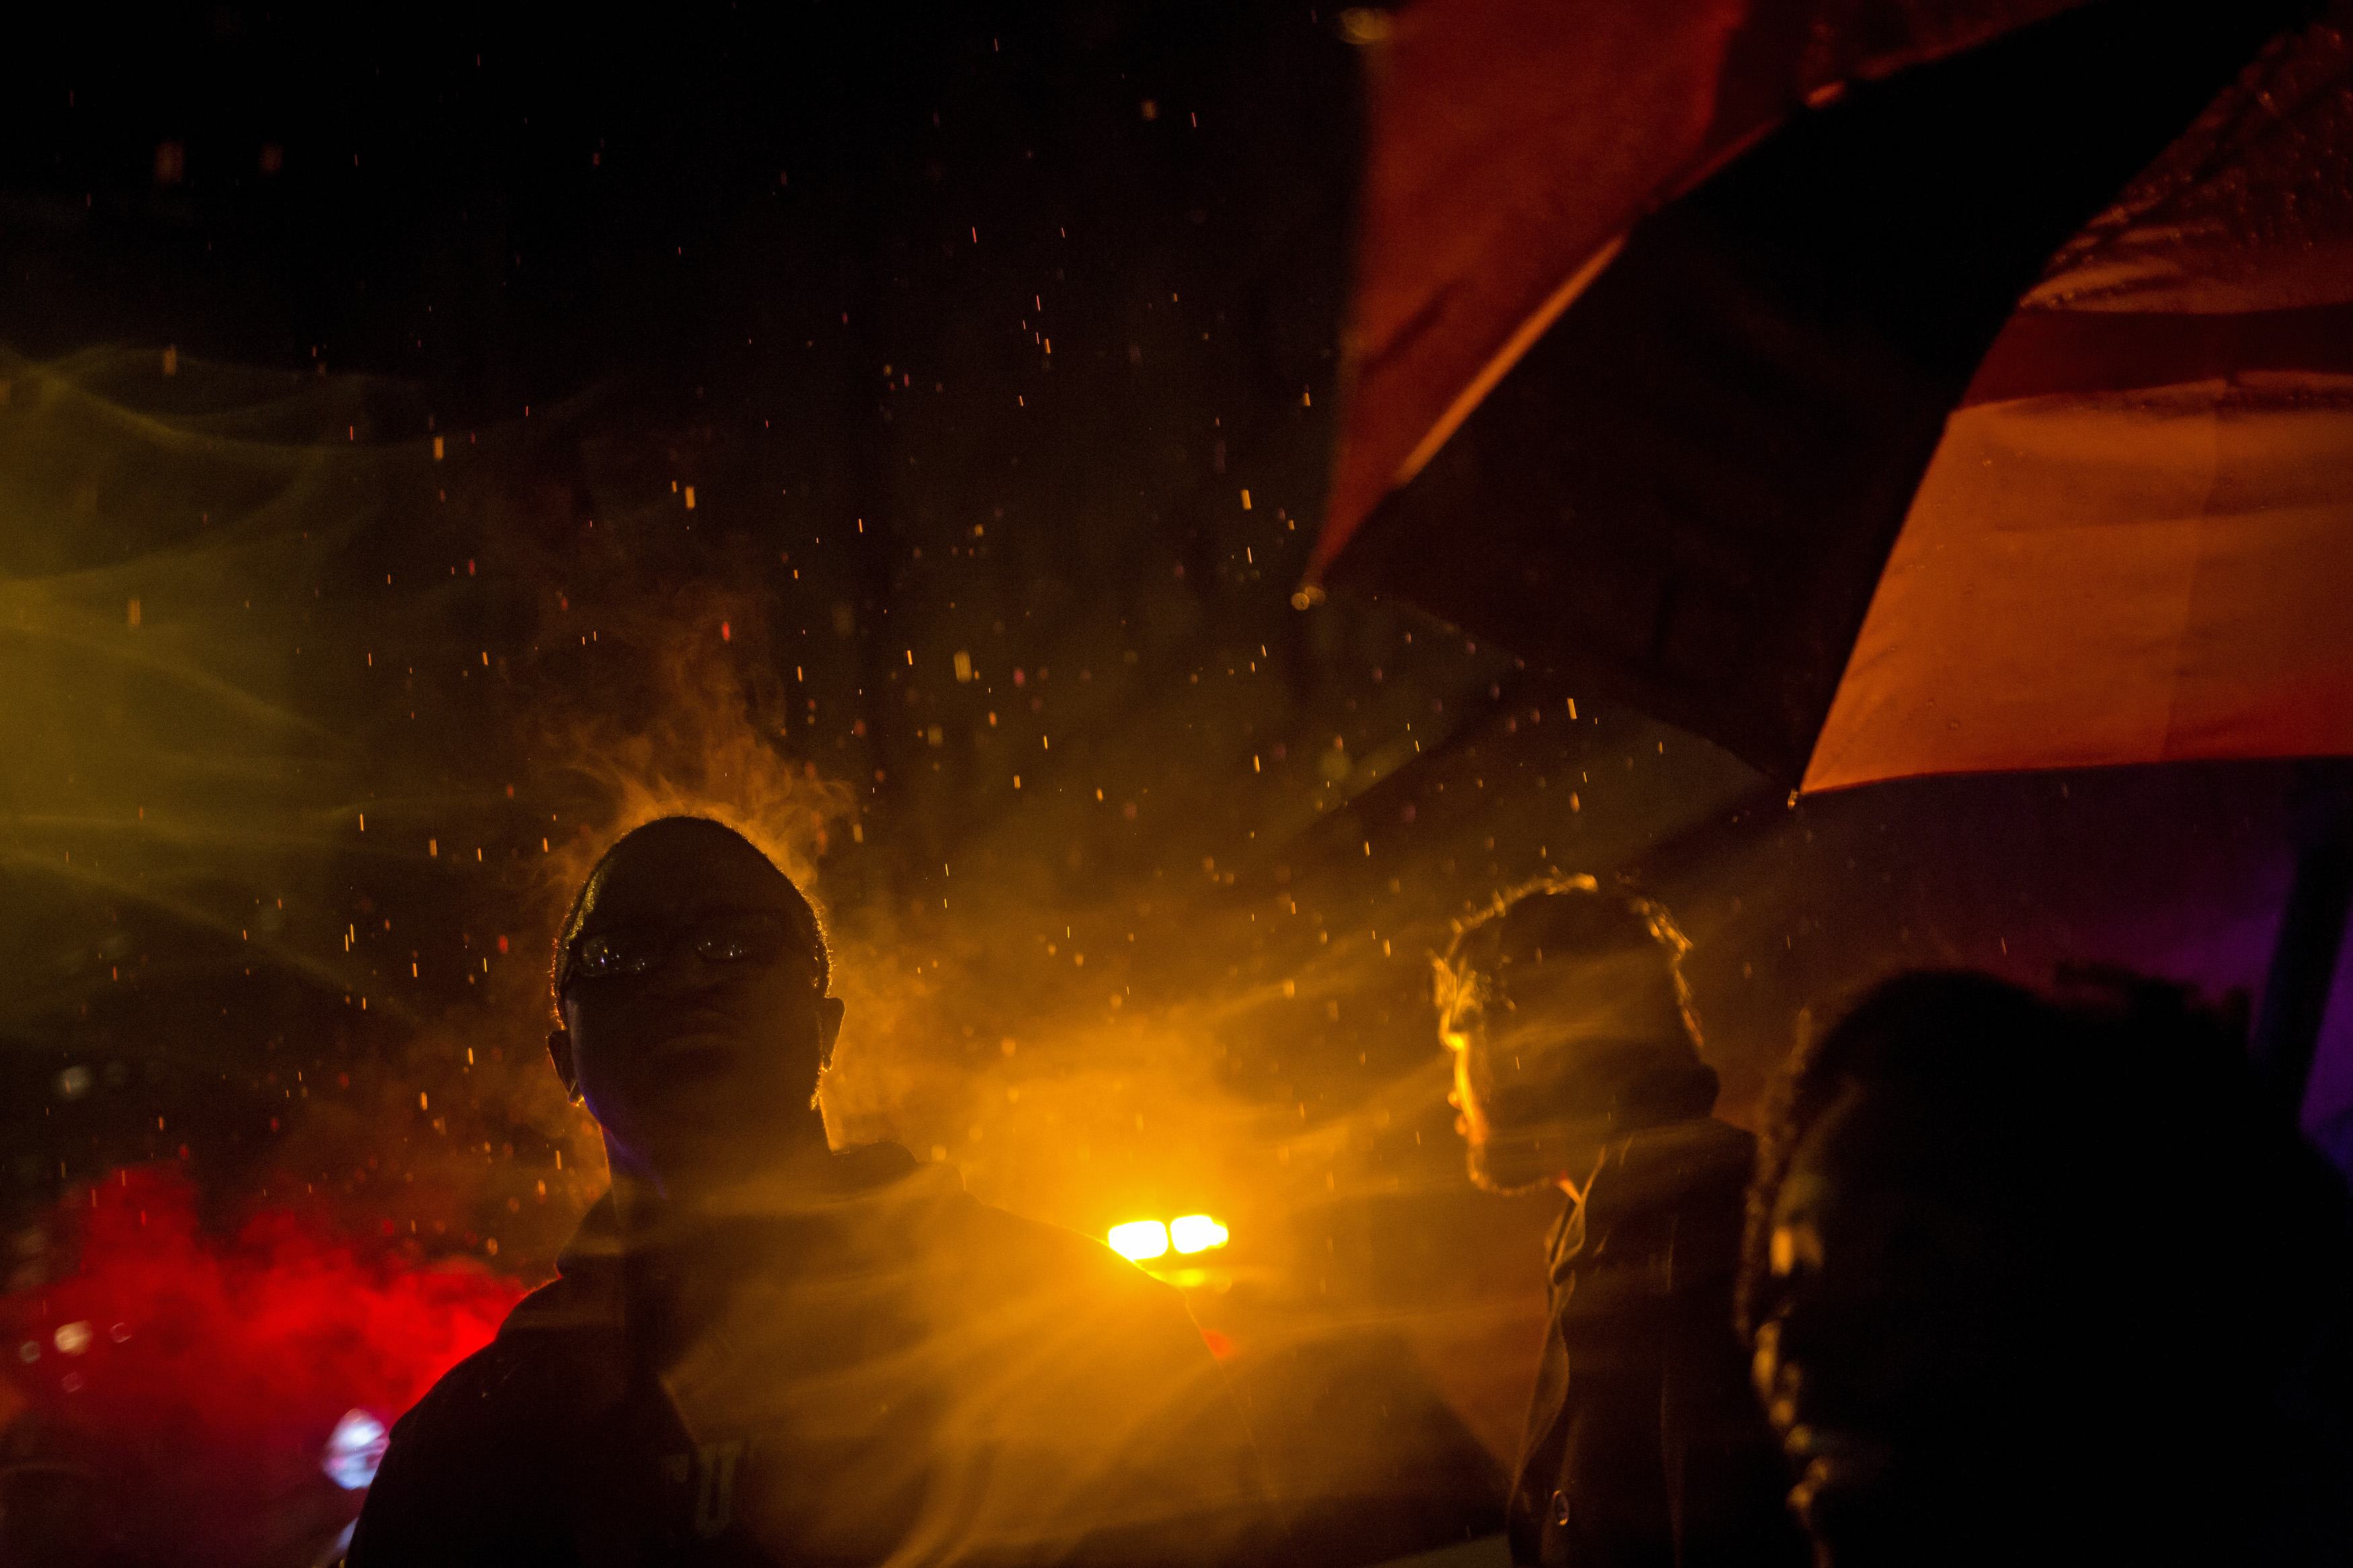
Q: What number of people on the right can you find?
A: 2